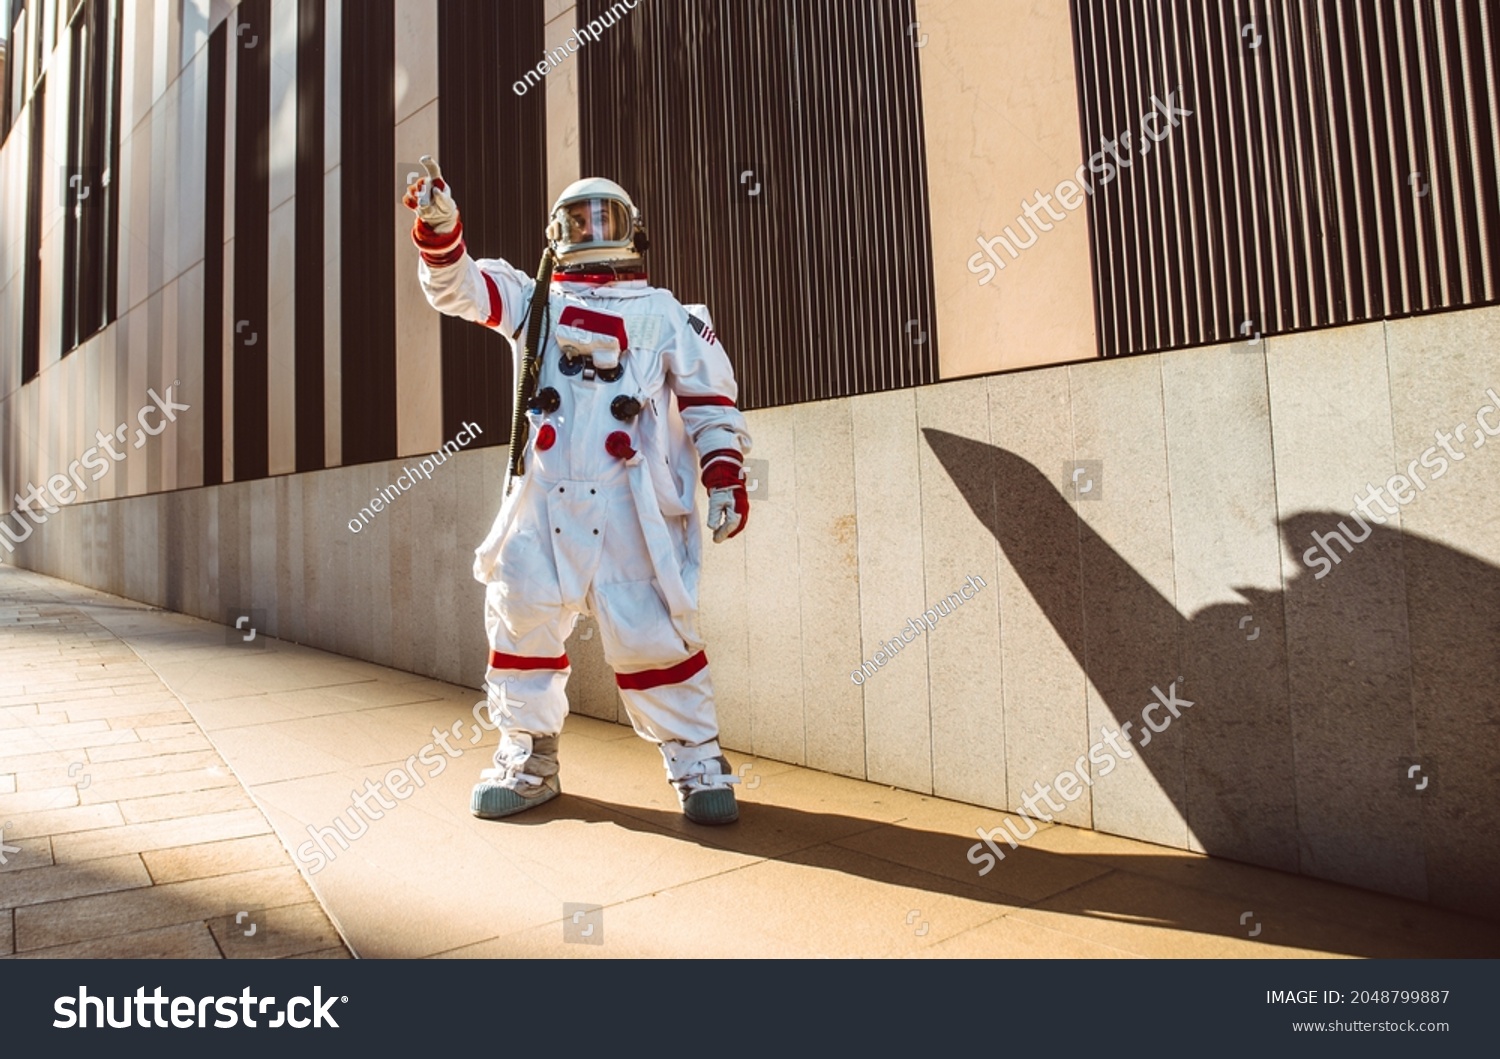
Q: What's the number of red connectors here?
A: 2